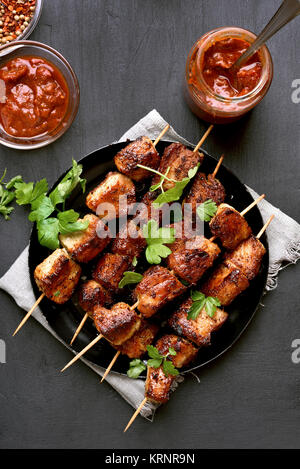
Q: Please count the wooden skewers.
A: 5